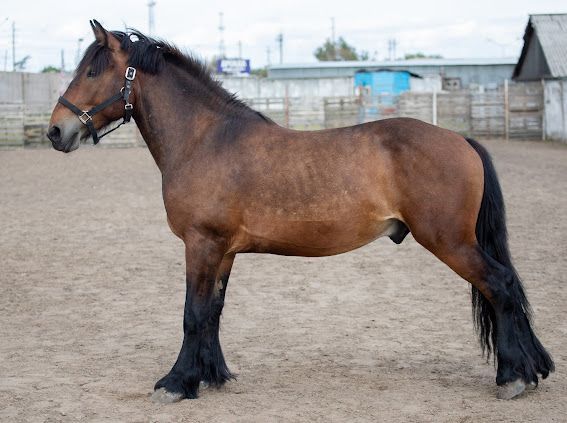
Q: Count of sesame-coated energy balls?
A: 0